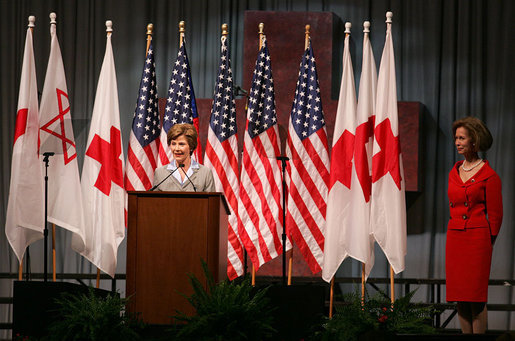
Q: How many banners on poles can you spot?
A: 11